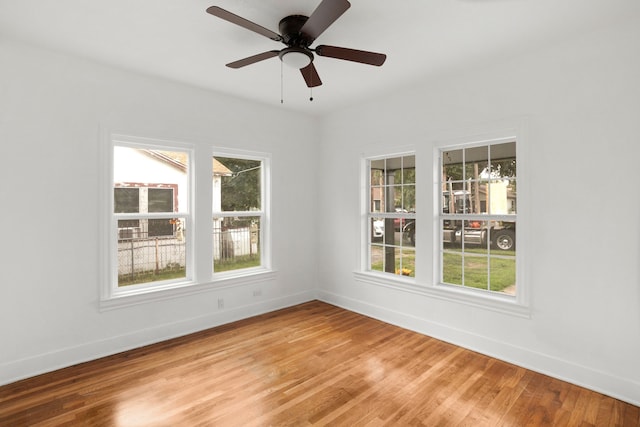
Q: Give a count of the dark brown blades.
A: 5